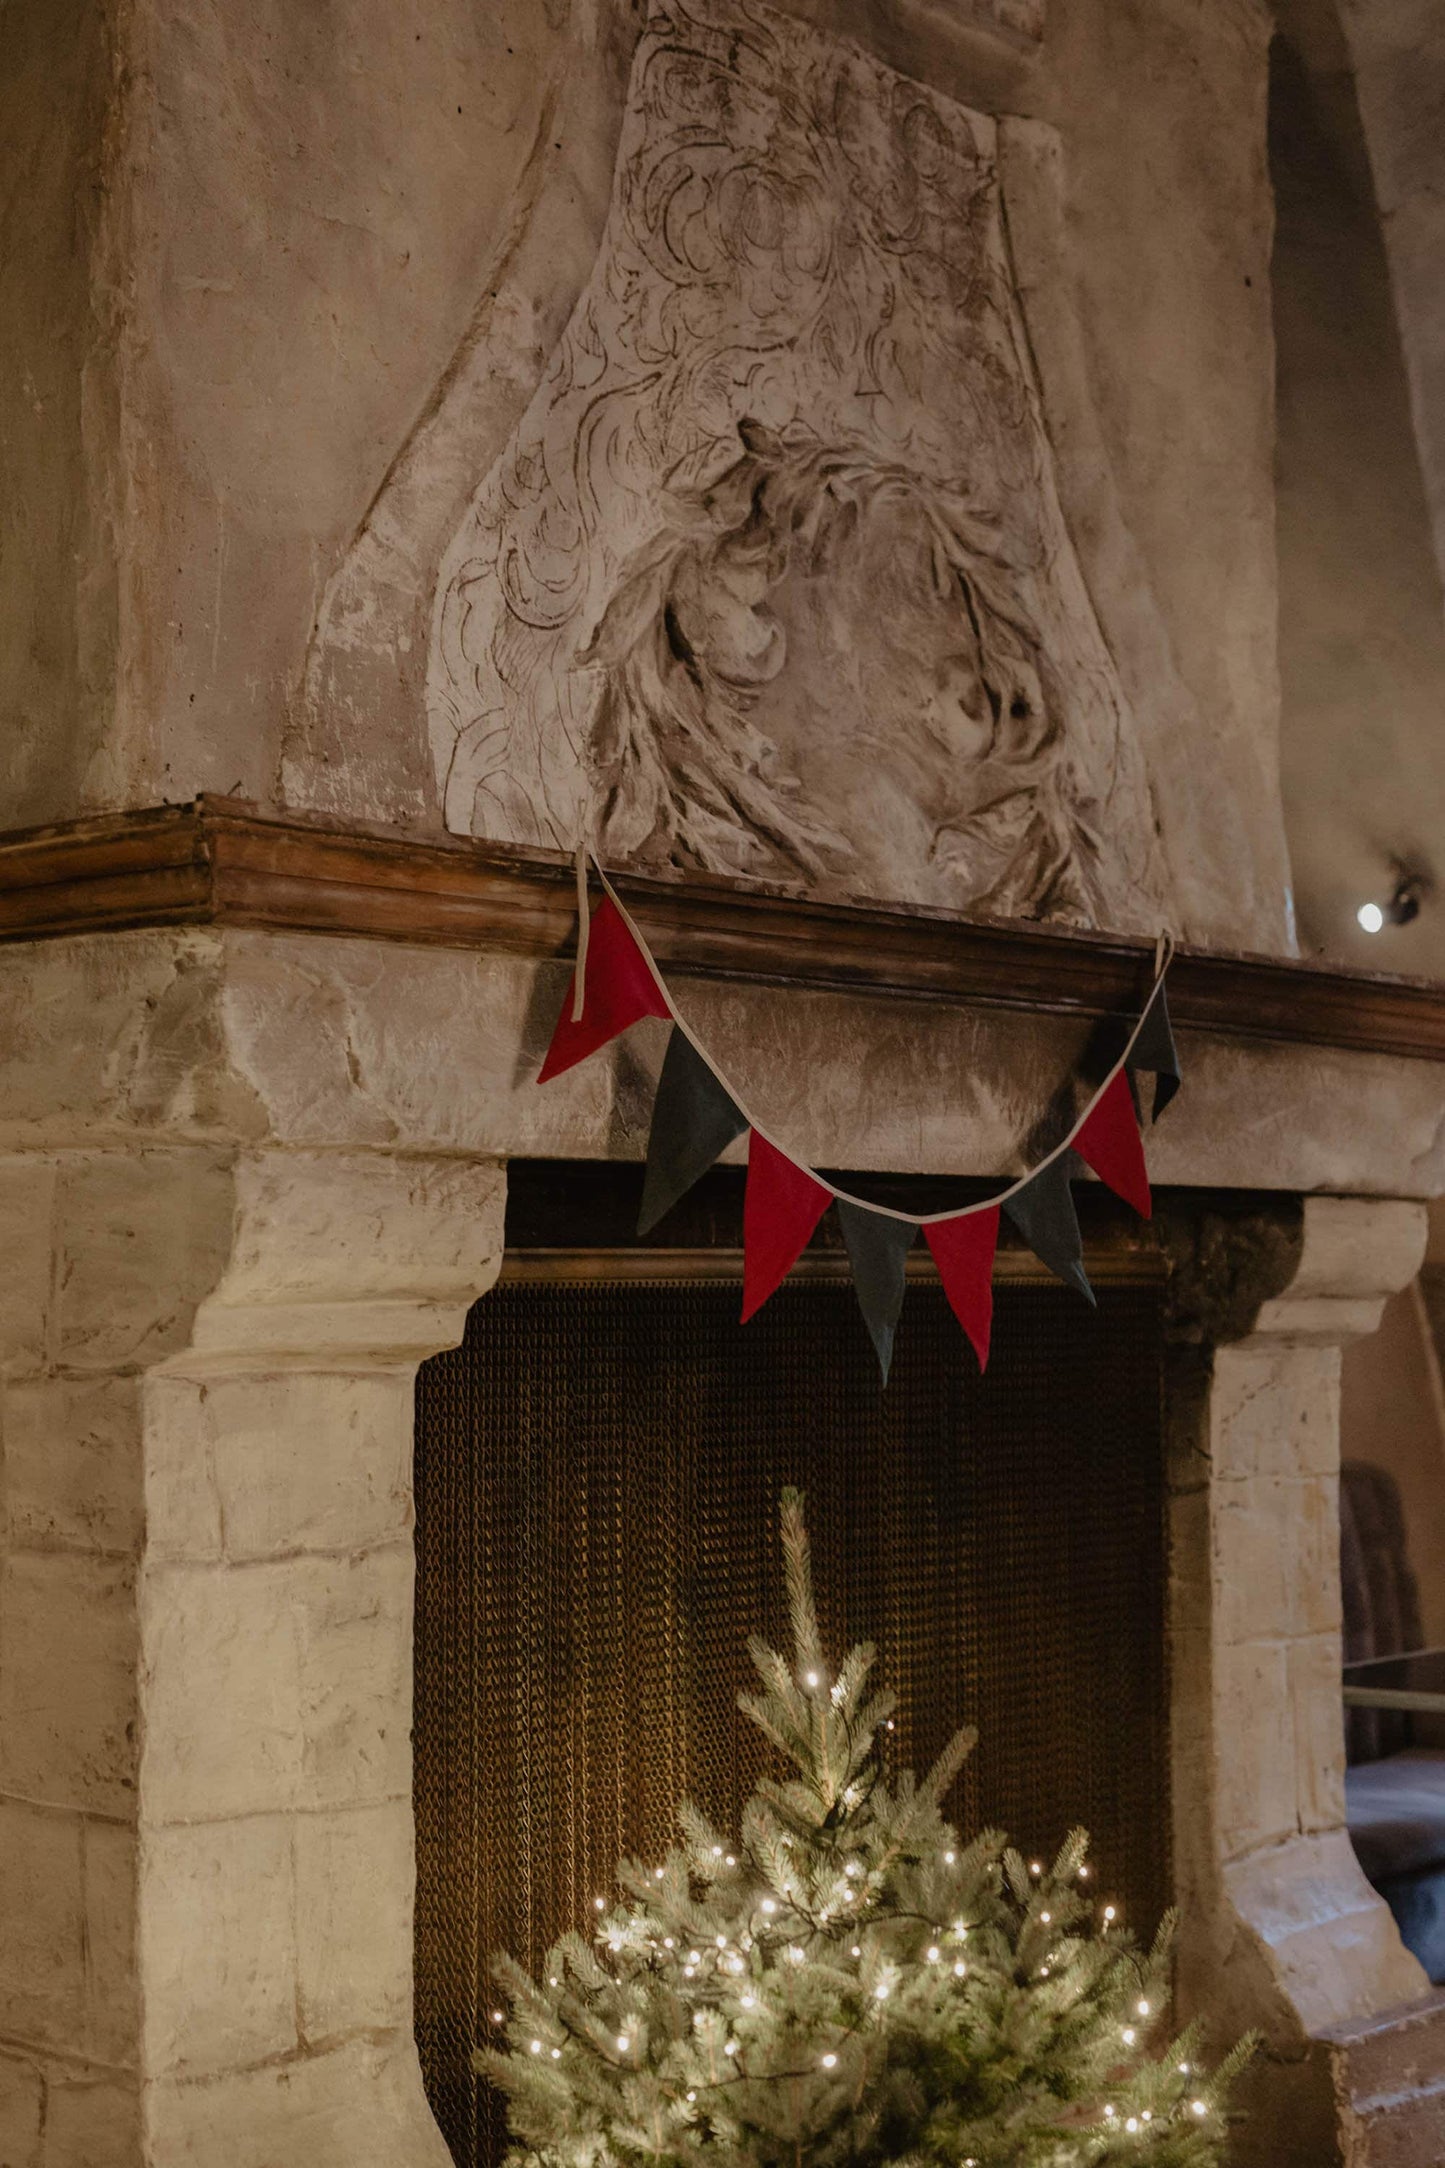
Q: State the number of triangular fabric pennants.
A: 8